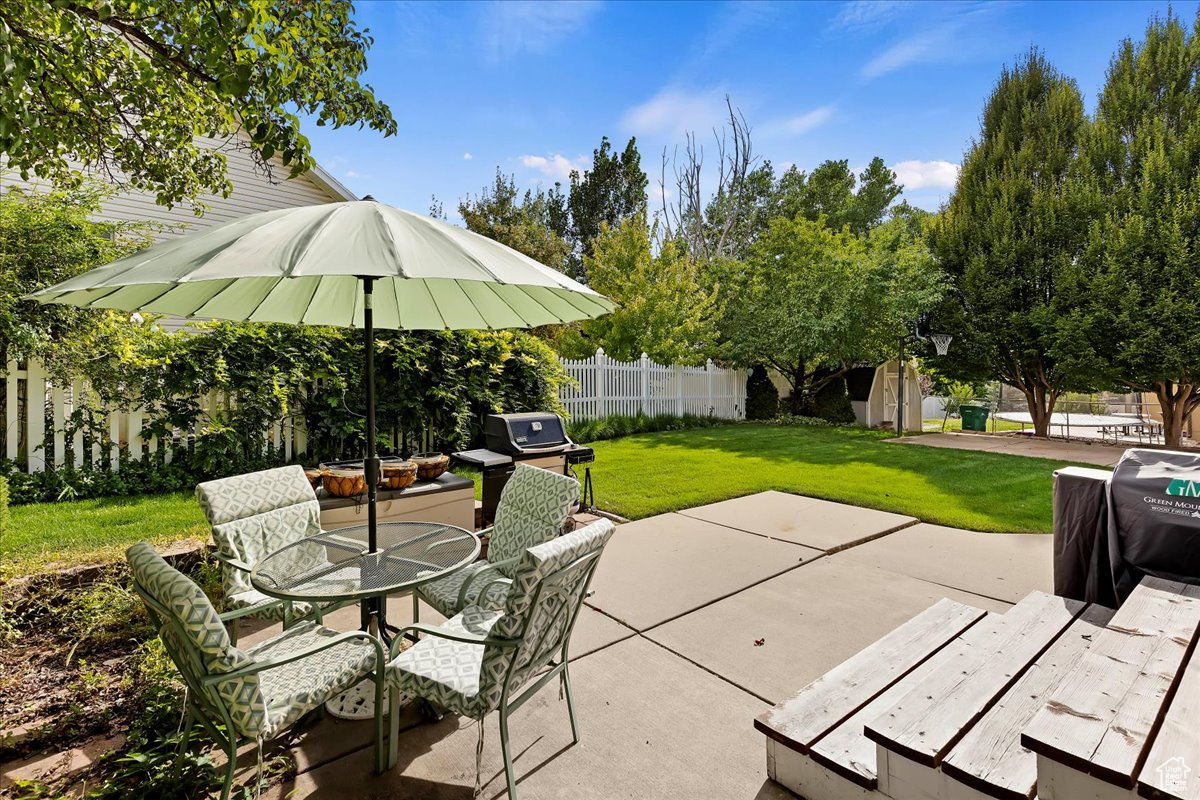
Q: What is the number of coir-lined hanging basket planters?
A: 4